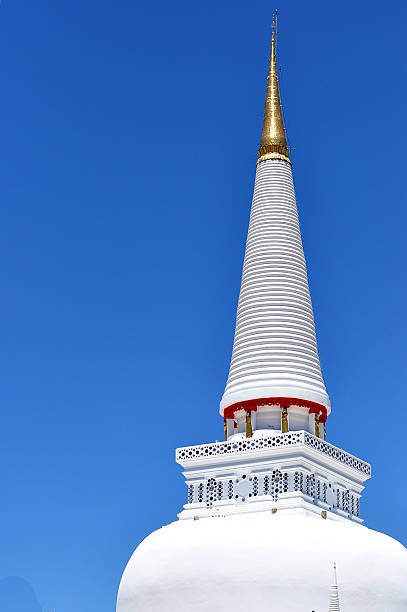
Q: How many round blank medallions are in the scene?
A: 2